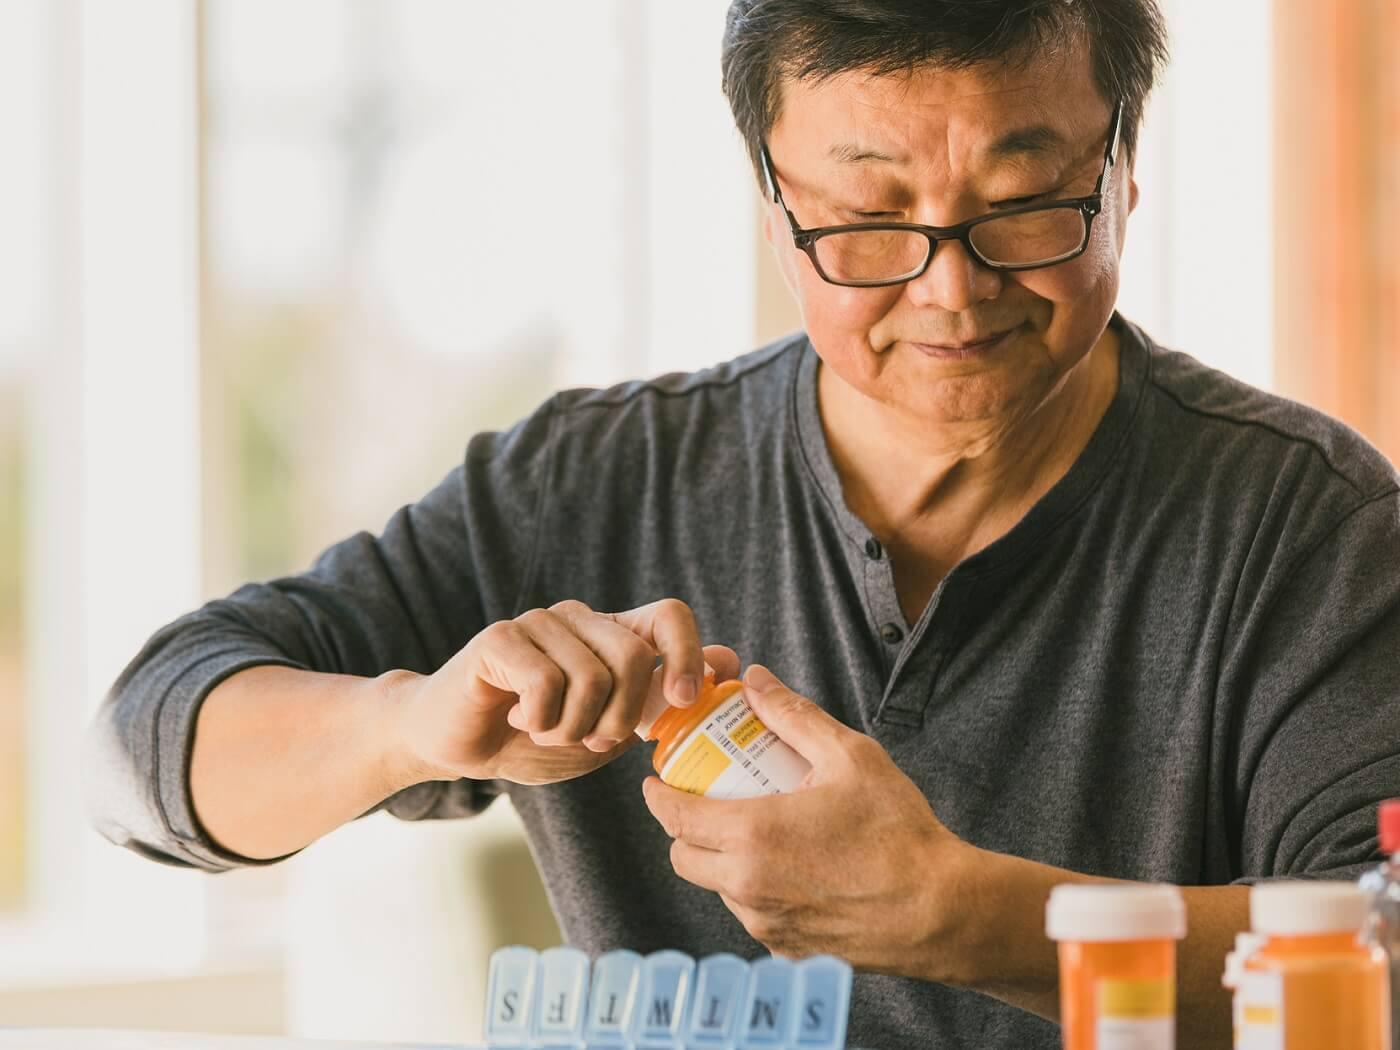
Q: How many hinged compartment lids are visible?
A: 7